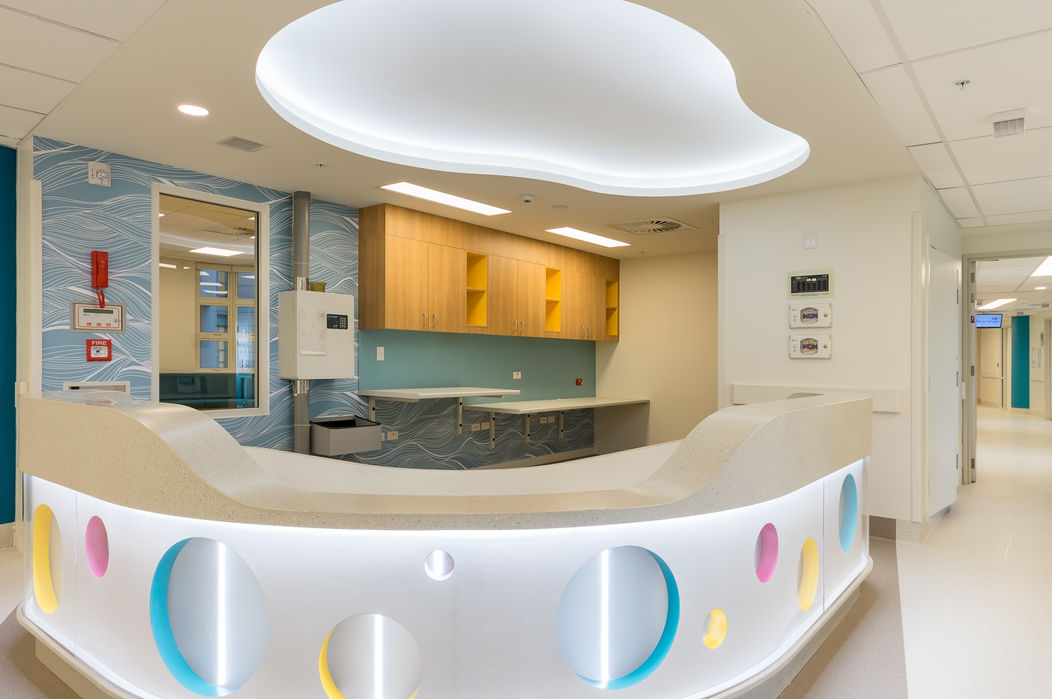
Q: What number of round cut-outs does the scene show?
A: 10